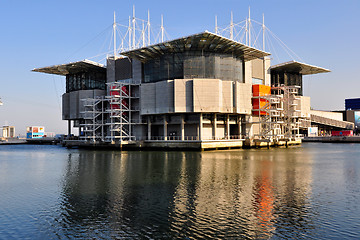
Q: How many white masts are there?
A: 11